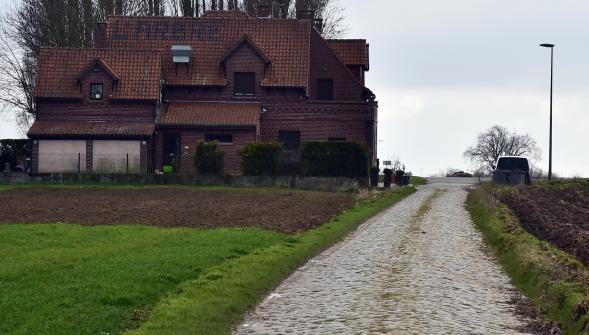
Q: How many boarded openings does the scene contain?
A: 2